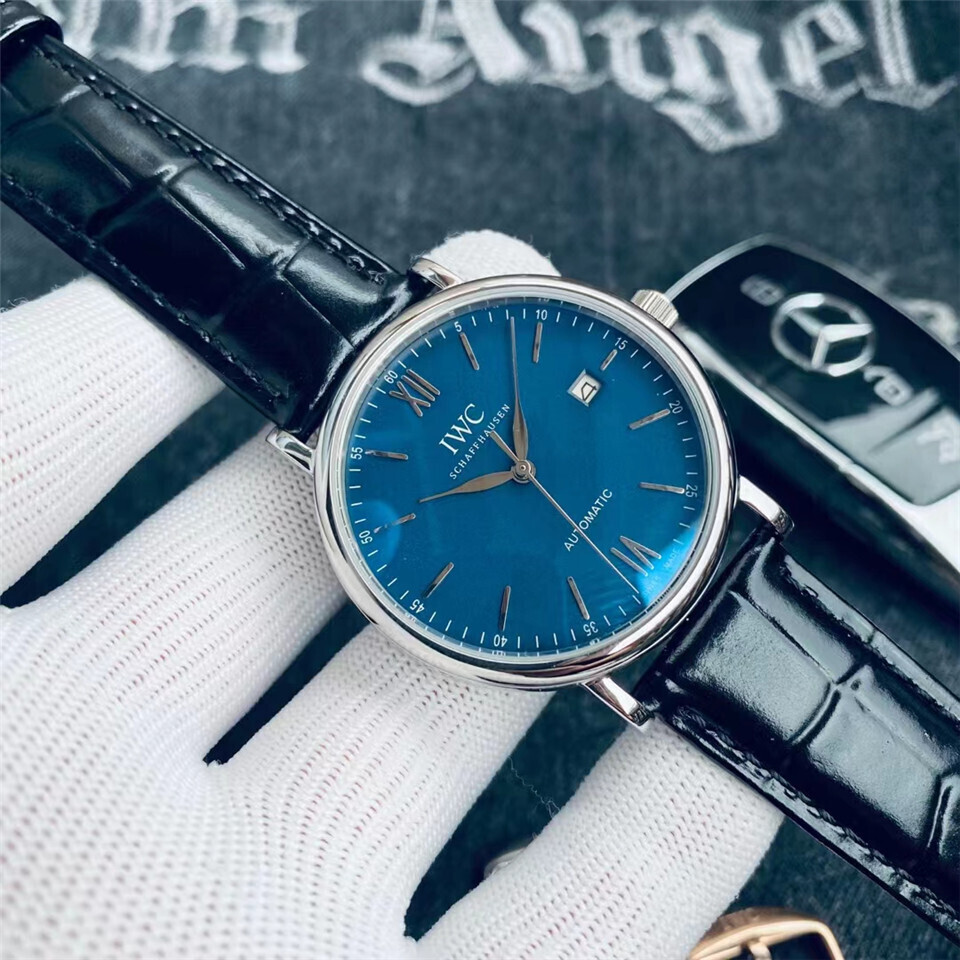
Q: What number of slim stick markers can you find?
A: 10